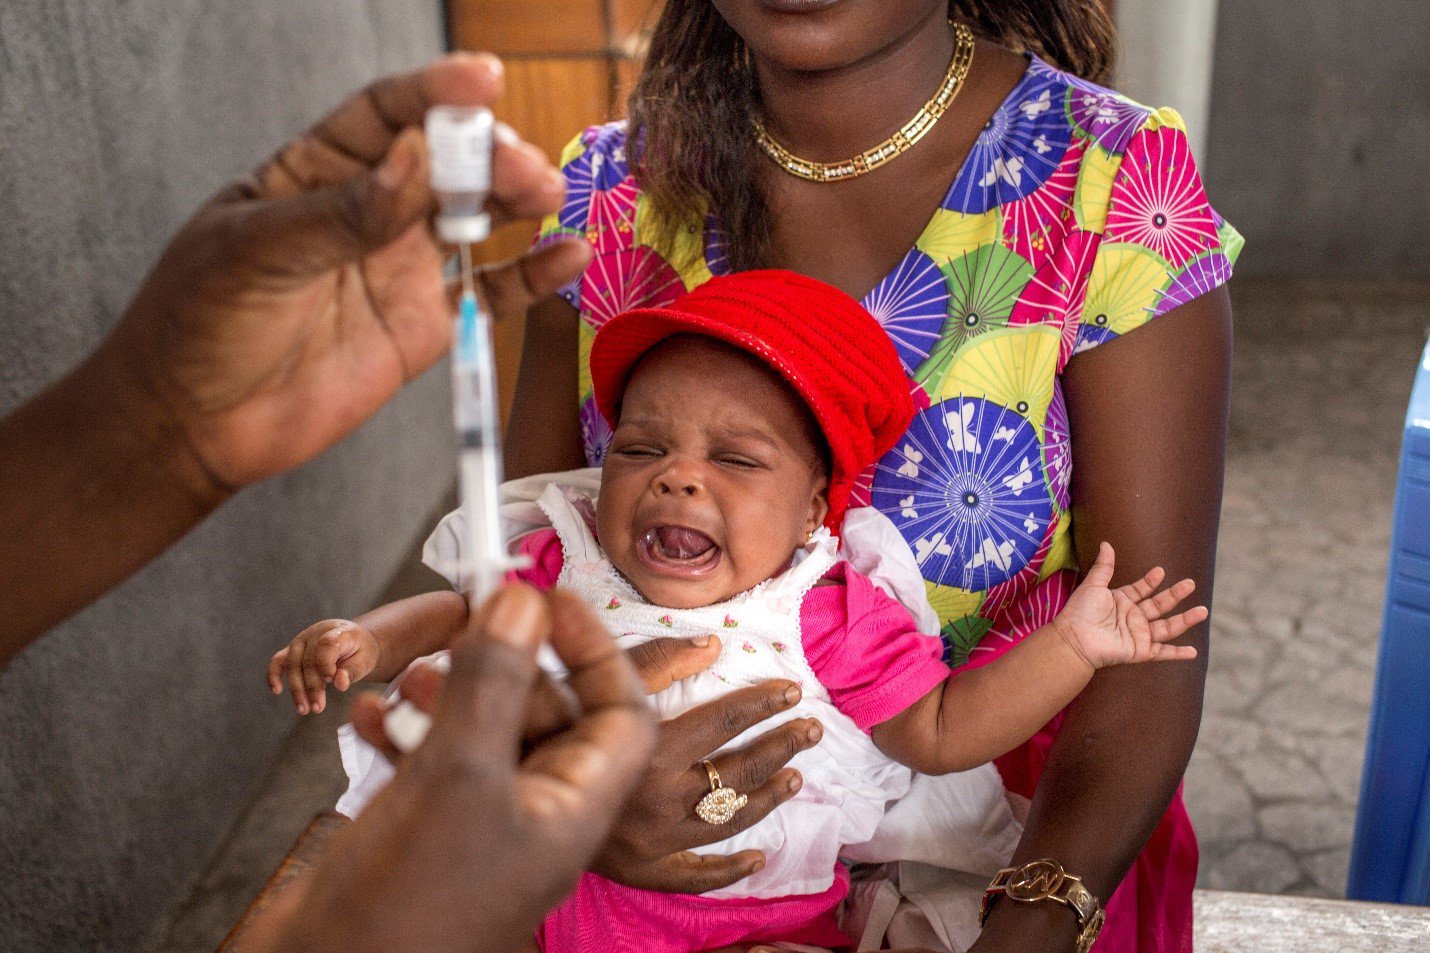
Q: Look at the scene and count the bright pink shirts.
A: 1